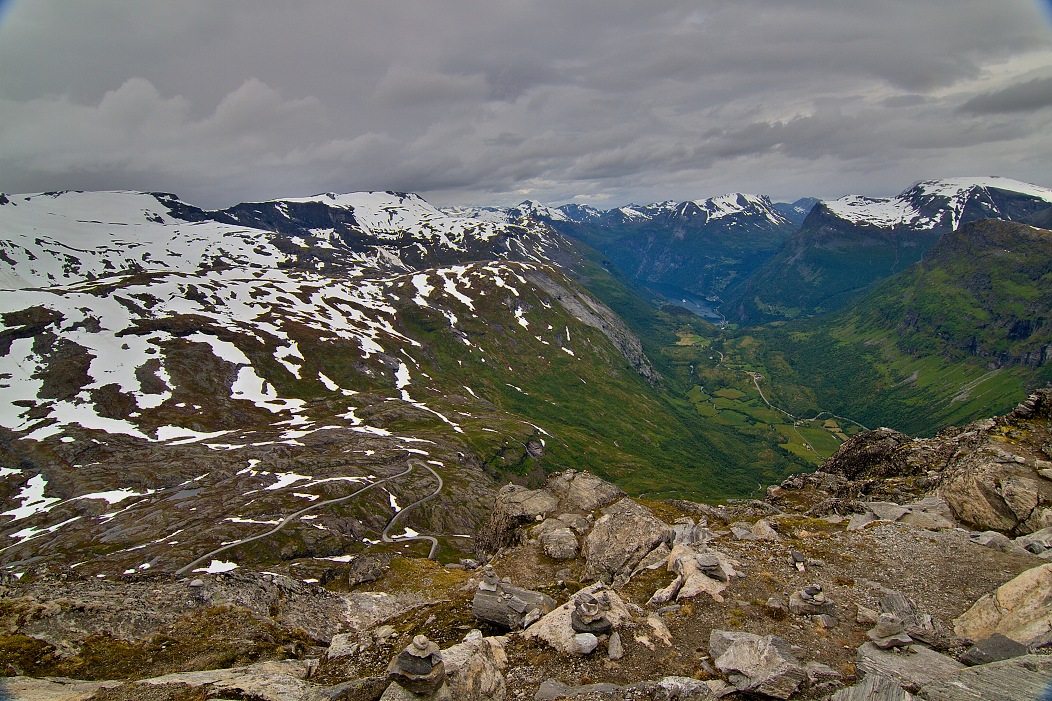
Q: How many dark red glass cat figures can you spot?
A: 0